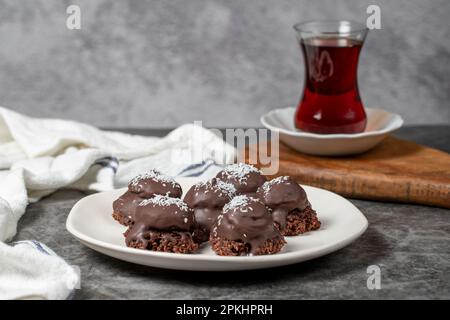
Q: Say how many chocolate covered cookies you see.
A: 6